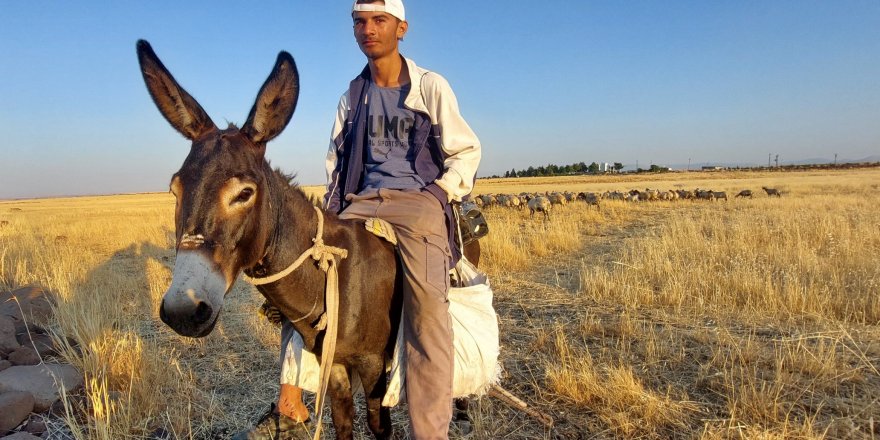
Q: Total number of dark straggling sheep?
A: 2